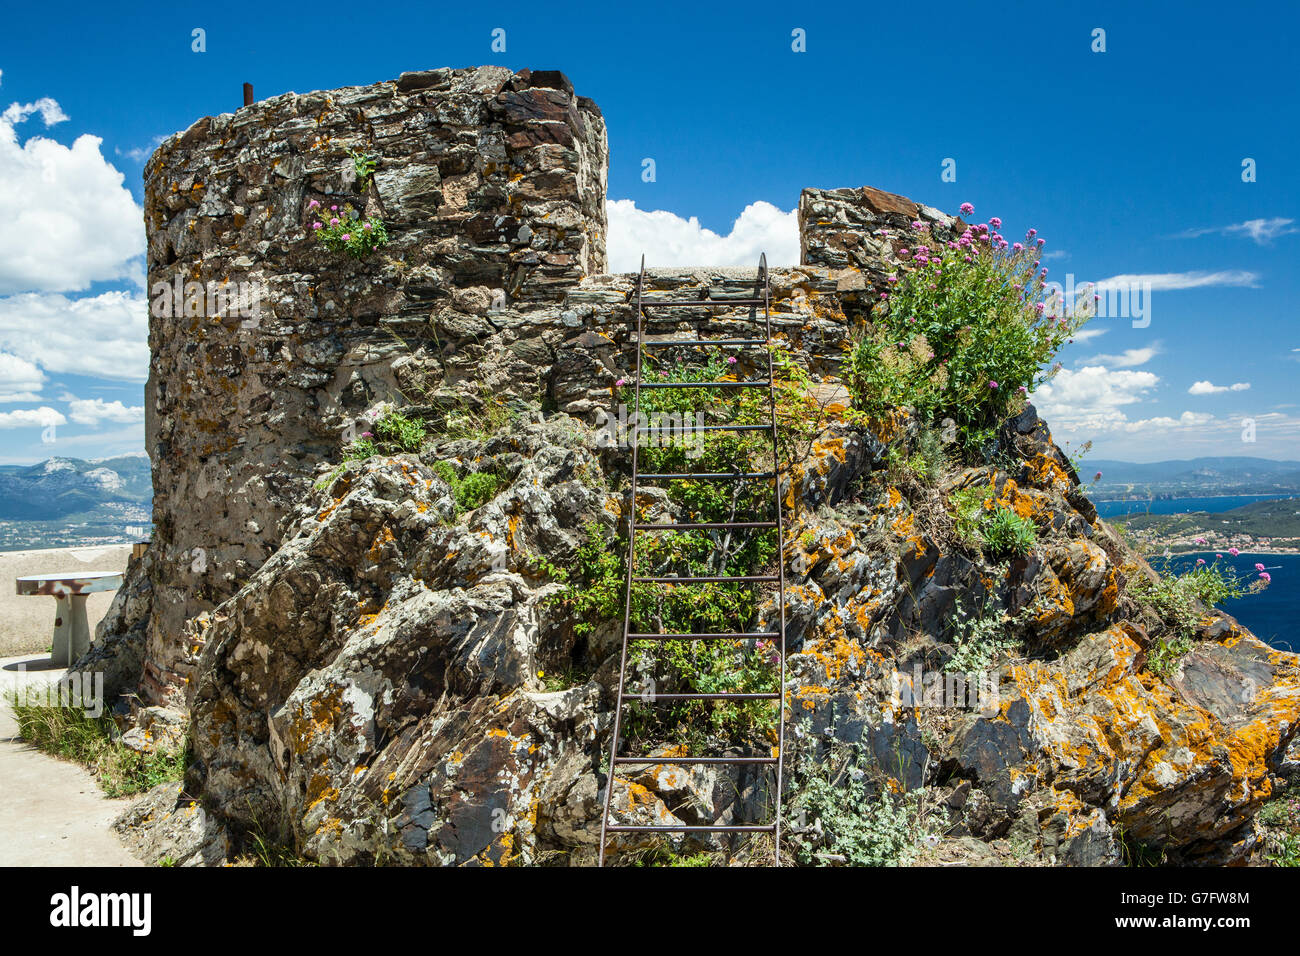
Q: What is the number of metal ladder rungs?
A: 11